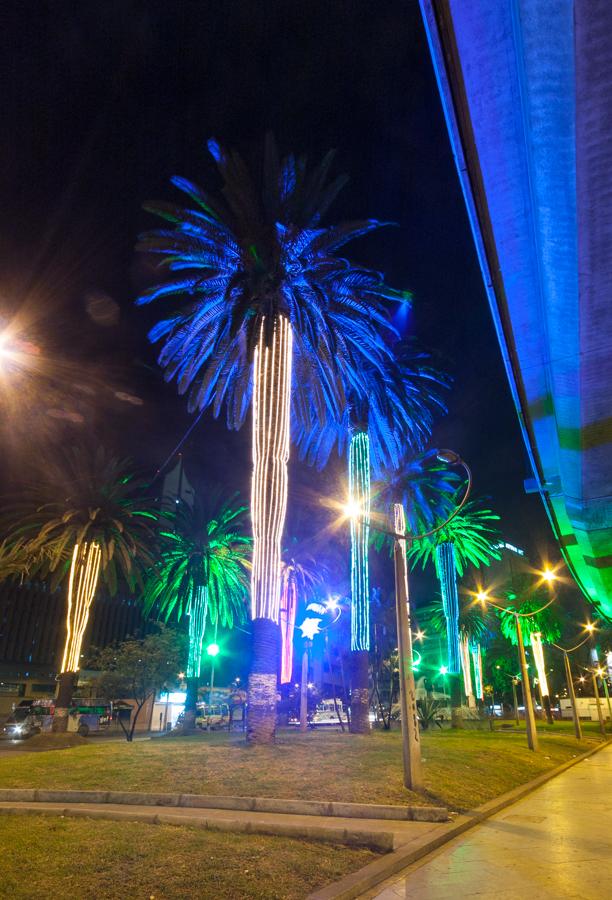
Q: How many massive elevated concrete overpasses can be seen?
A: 1